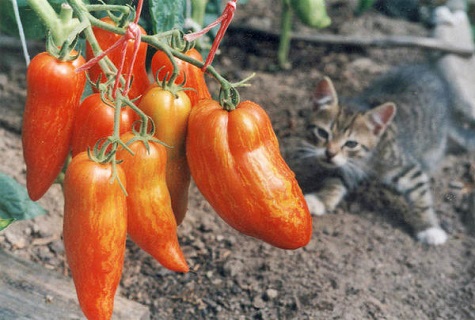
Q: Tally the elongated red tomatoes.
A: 8